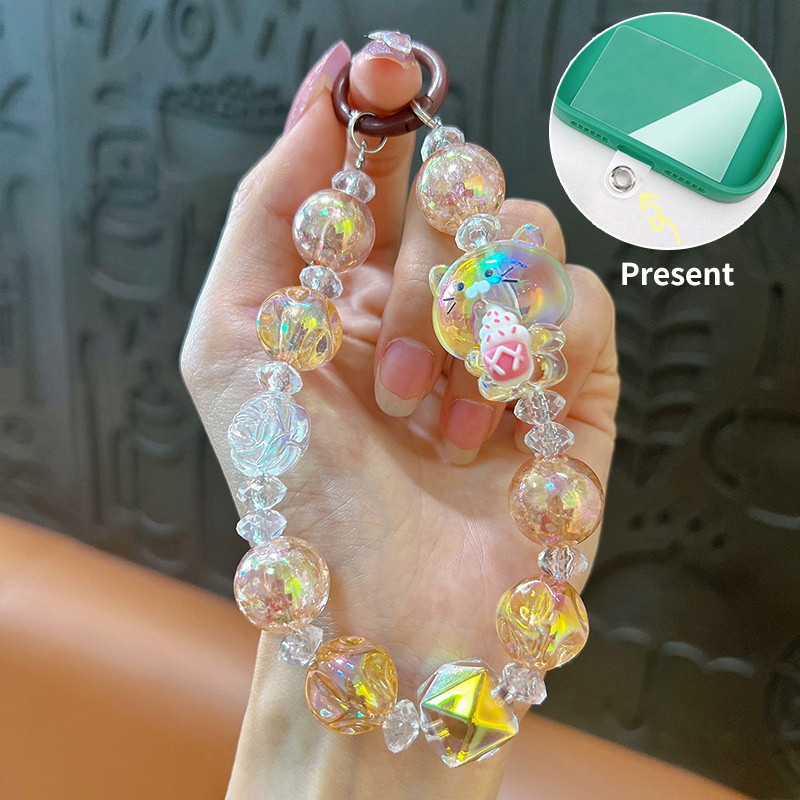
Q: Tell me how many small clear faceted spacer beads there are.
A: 13